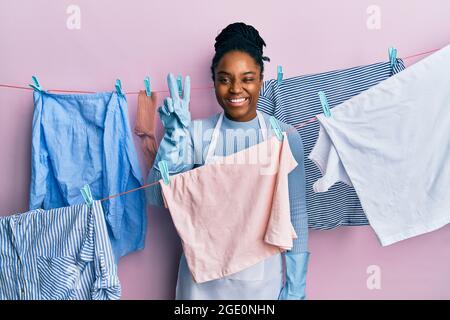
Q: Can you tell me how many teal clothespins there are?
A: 10